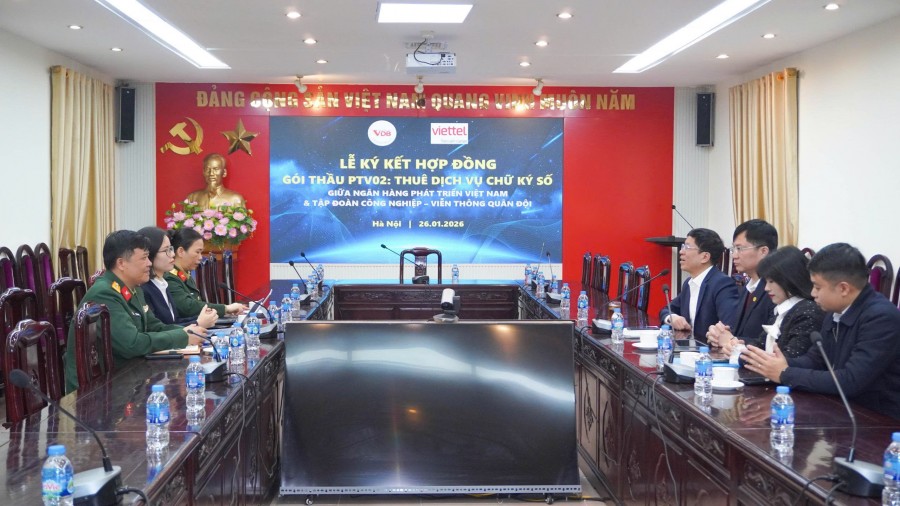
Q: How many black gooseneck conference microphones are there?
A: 11